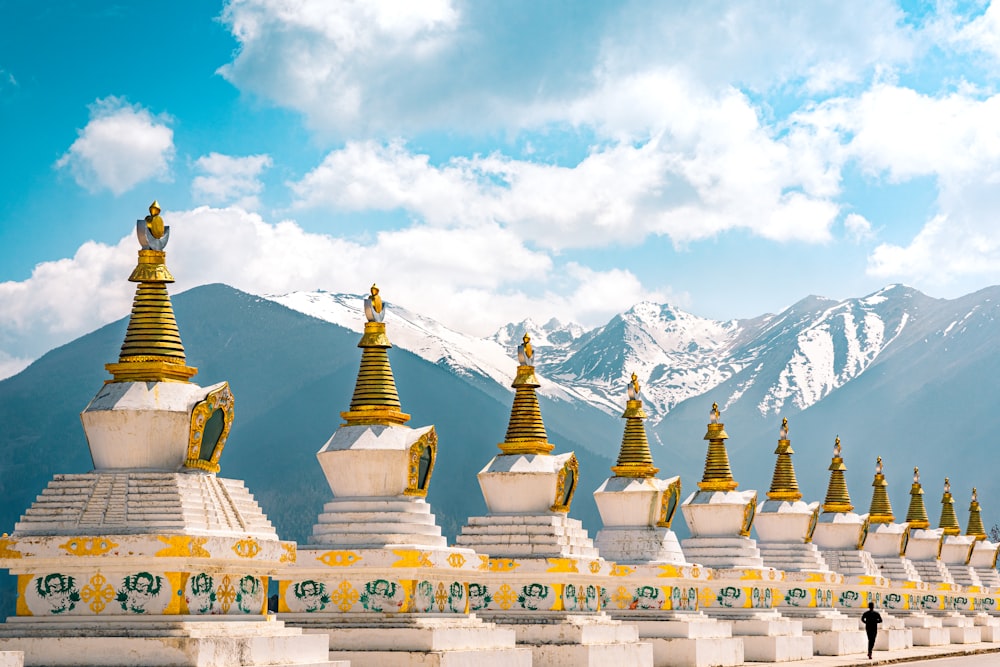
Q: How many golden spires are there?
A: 11